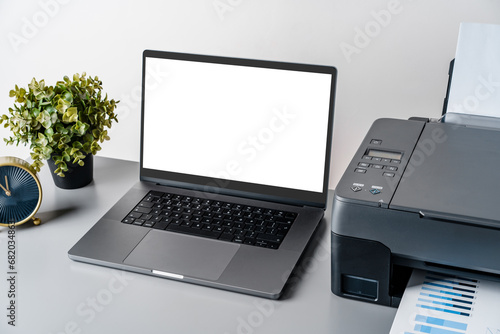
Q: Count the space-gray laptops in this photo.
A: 1